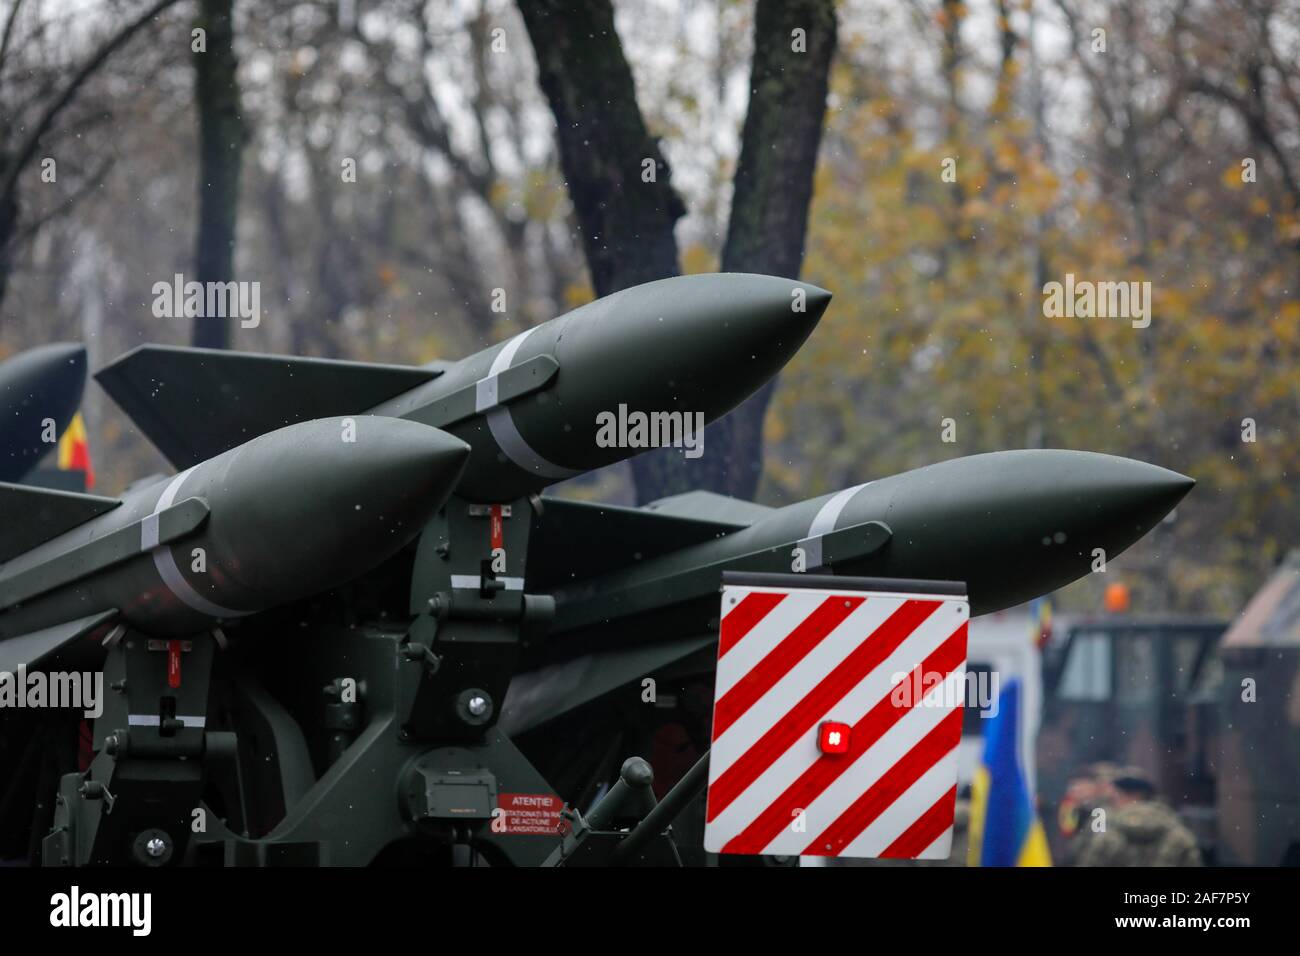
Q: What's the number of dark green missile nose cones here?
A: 4